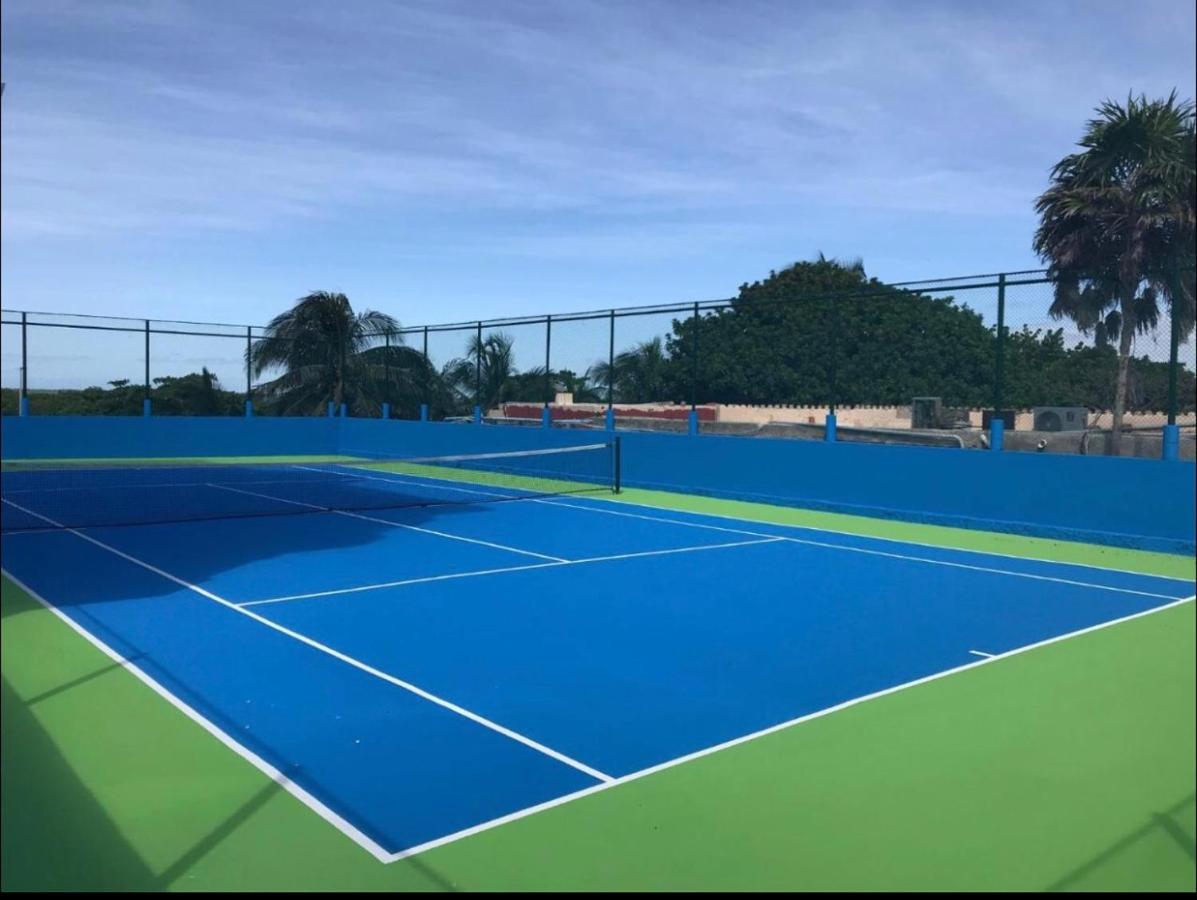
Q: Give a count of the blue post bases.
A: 14